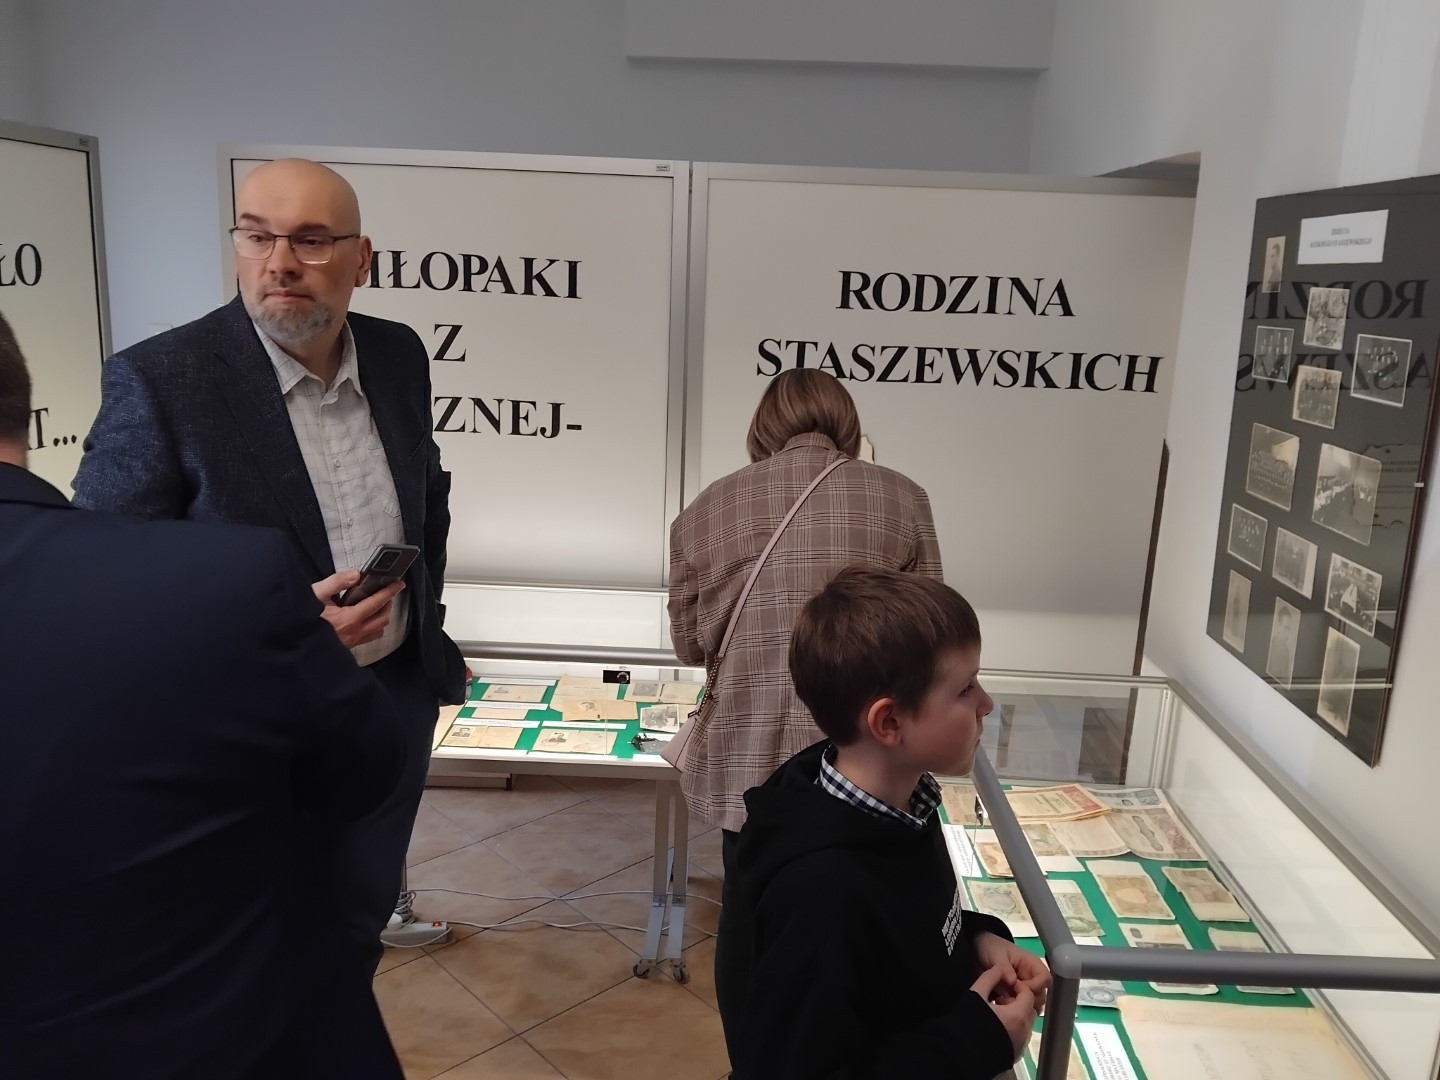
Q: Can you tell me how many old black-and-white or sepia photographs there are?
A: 13